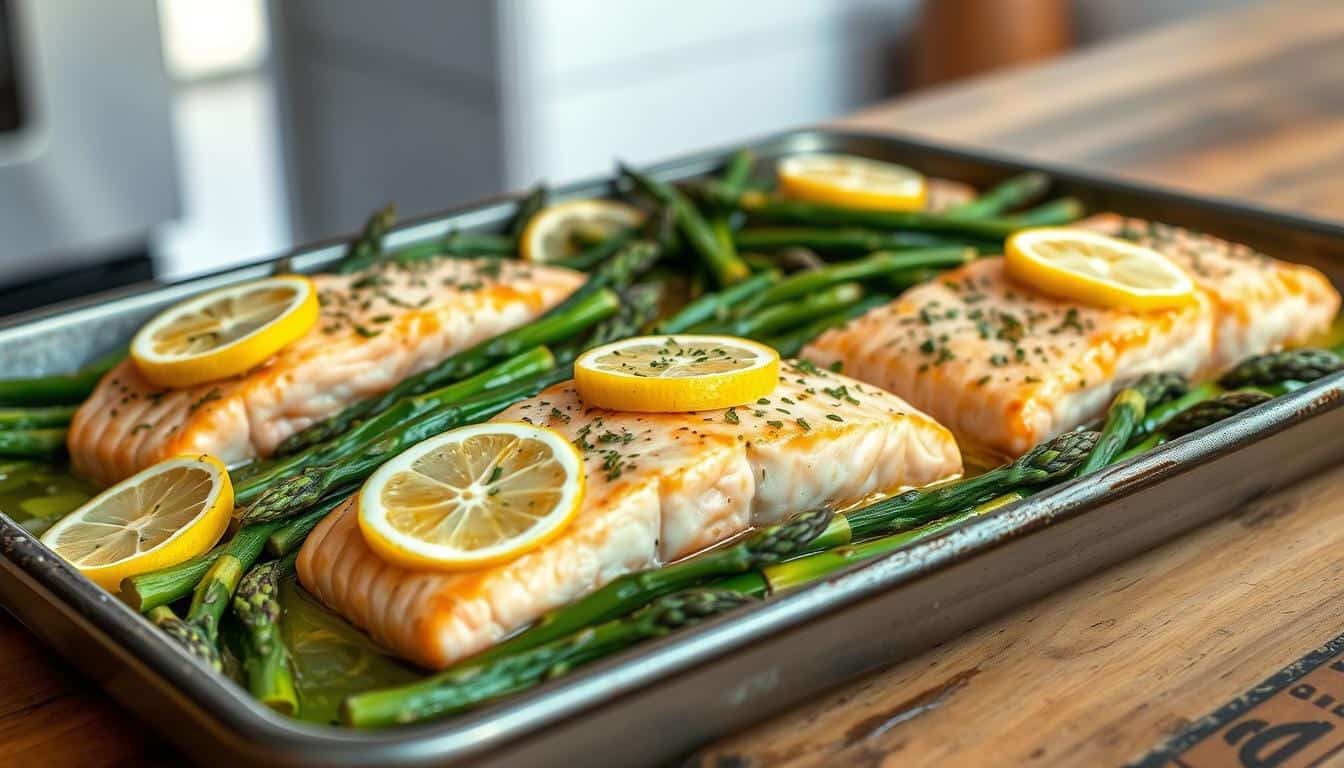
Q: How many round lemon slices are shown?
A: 7